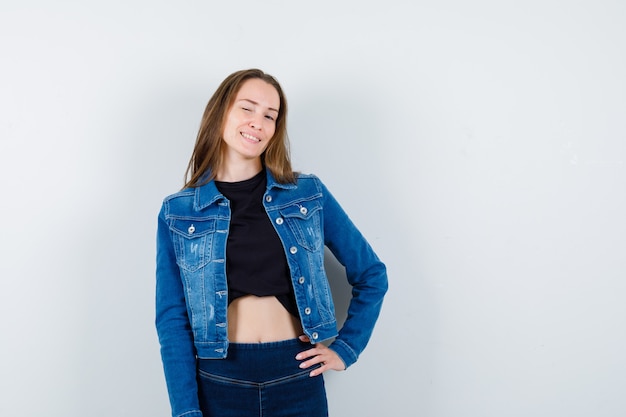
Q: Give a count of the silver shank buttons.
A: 8